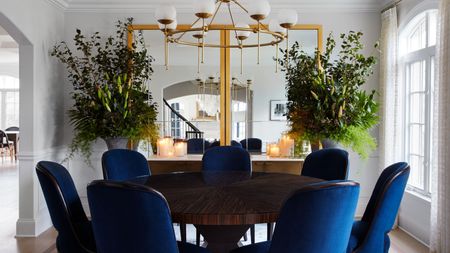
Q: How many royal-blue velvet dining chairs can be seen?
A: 7